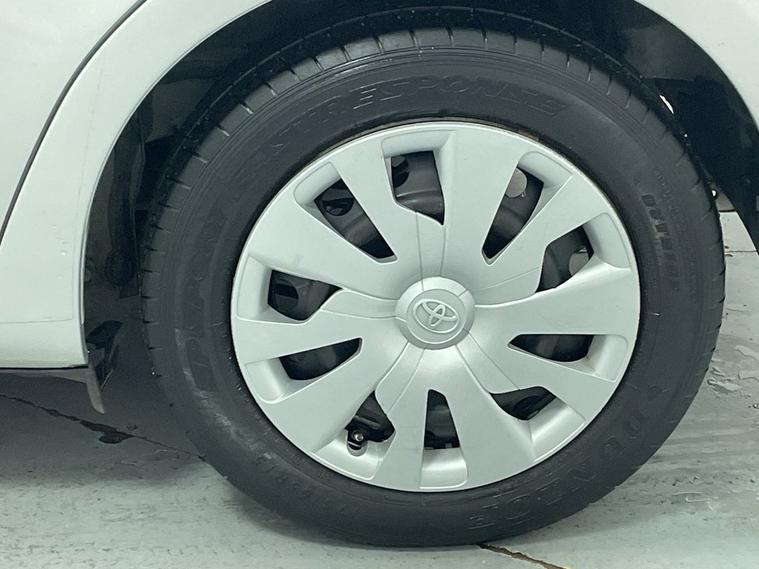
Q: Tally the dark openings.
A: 10